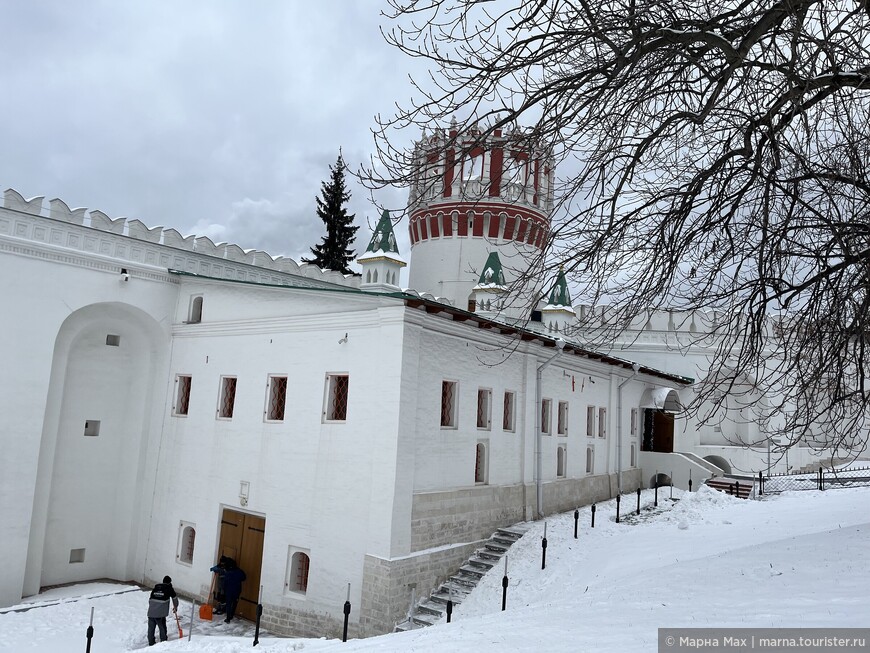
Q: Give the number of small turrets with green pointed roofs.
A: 3